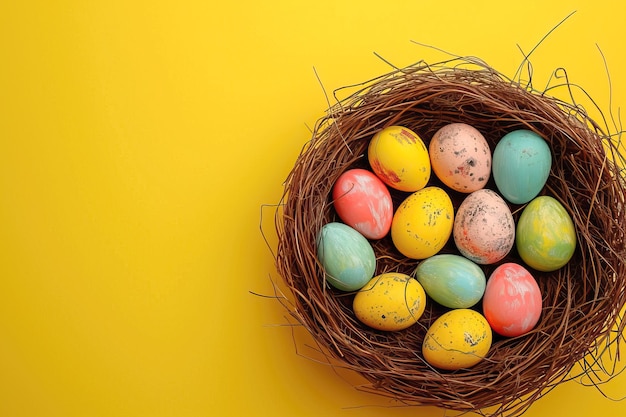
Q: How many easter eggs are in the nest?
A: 12